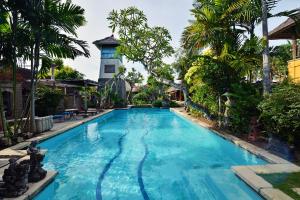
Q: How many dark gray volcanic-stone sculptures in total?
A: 2